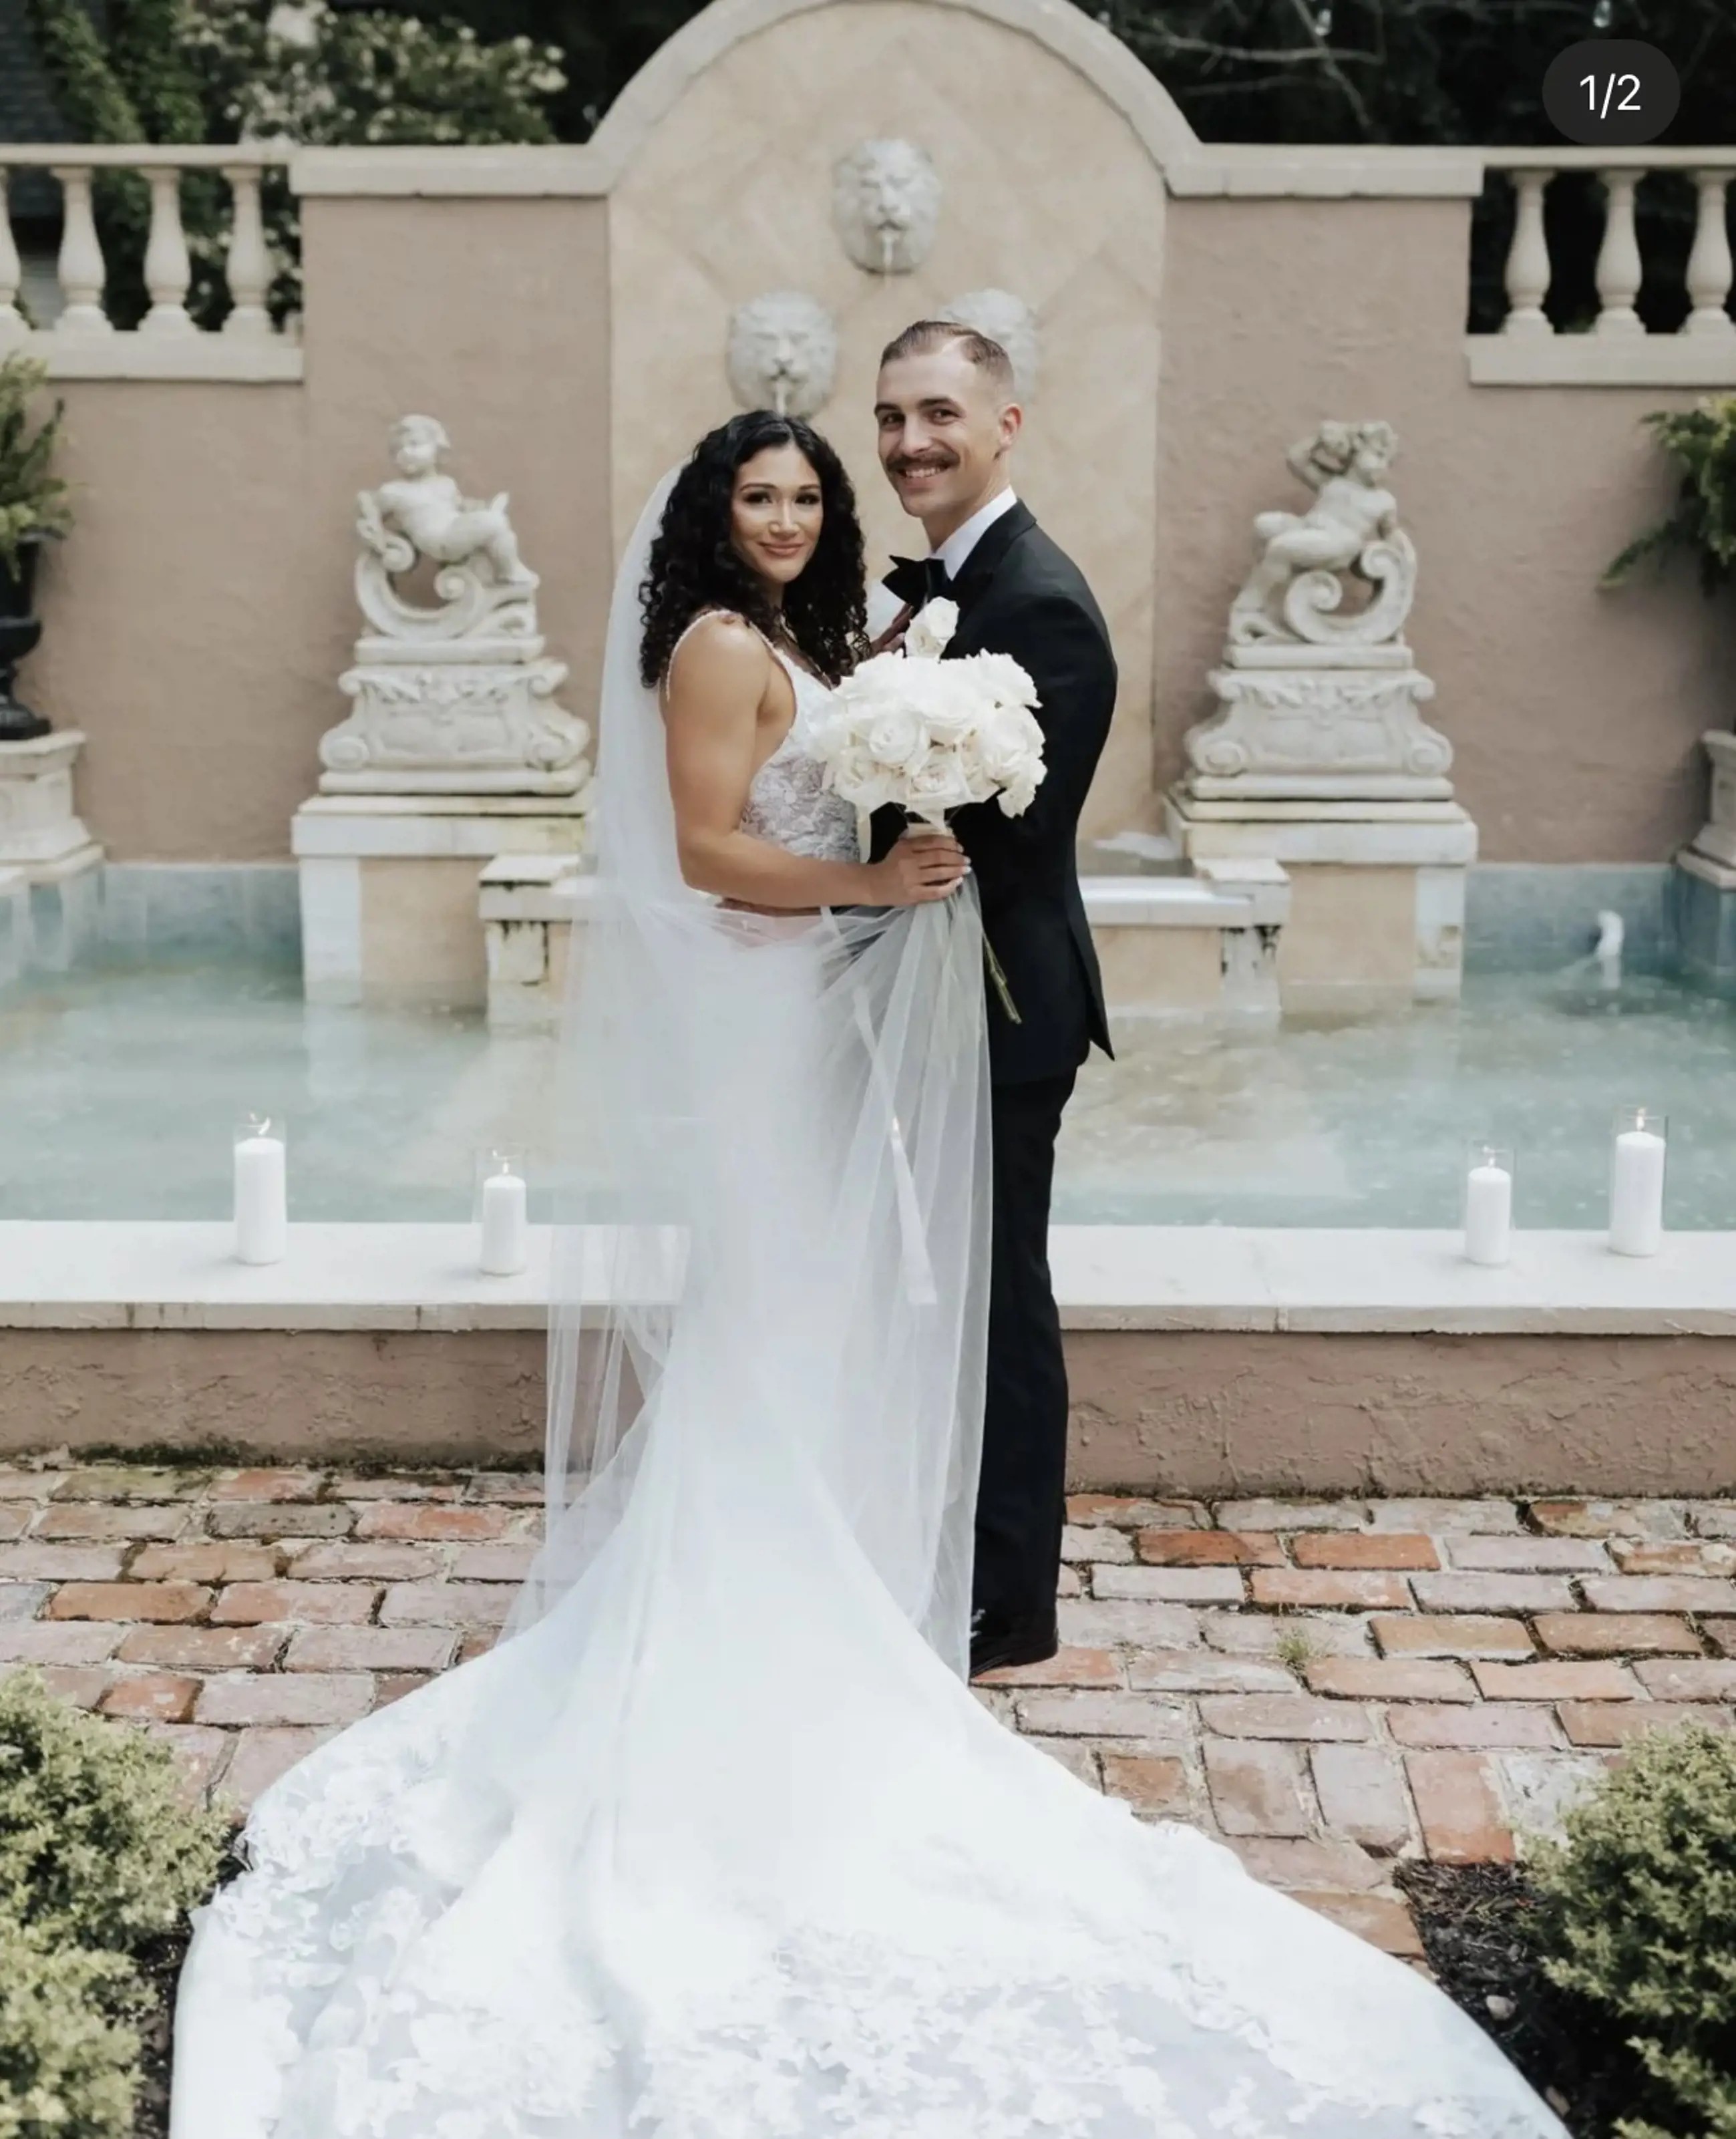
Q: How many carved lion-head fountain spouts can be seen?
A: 3